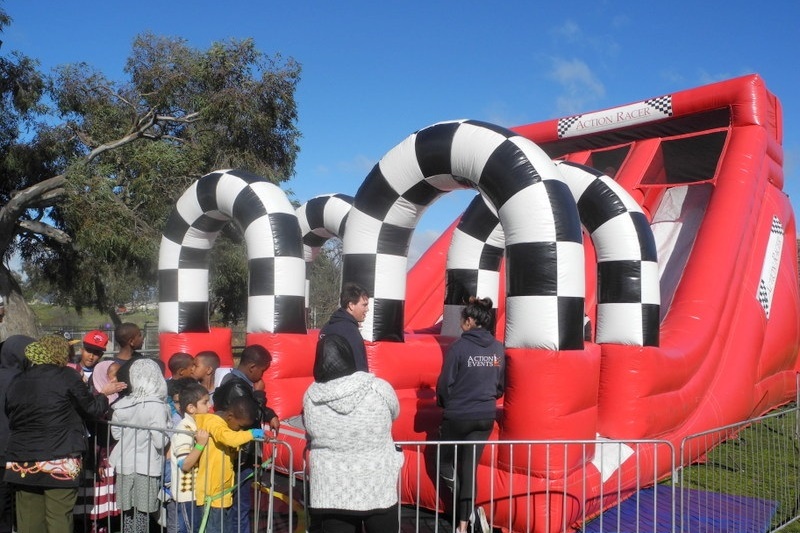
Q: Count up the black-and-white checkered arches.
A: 4